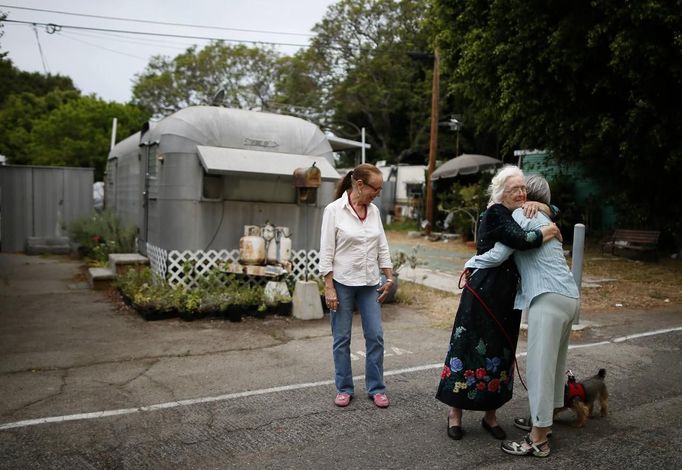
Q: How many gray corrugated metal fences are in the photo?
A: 1